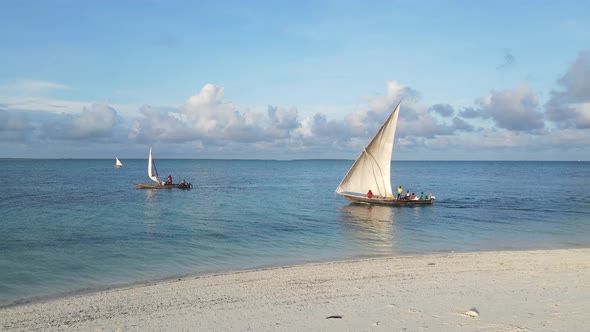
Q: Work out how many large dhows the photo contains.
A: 1